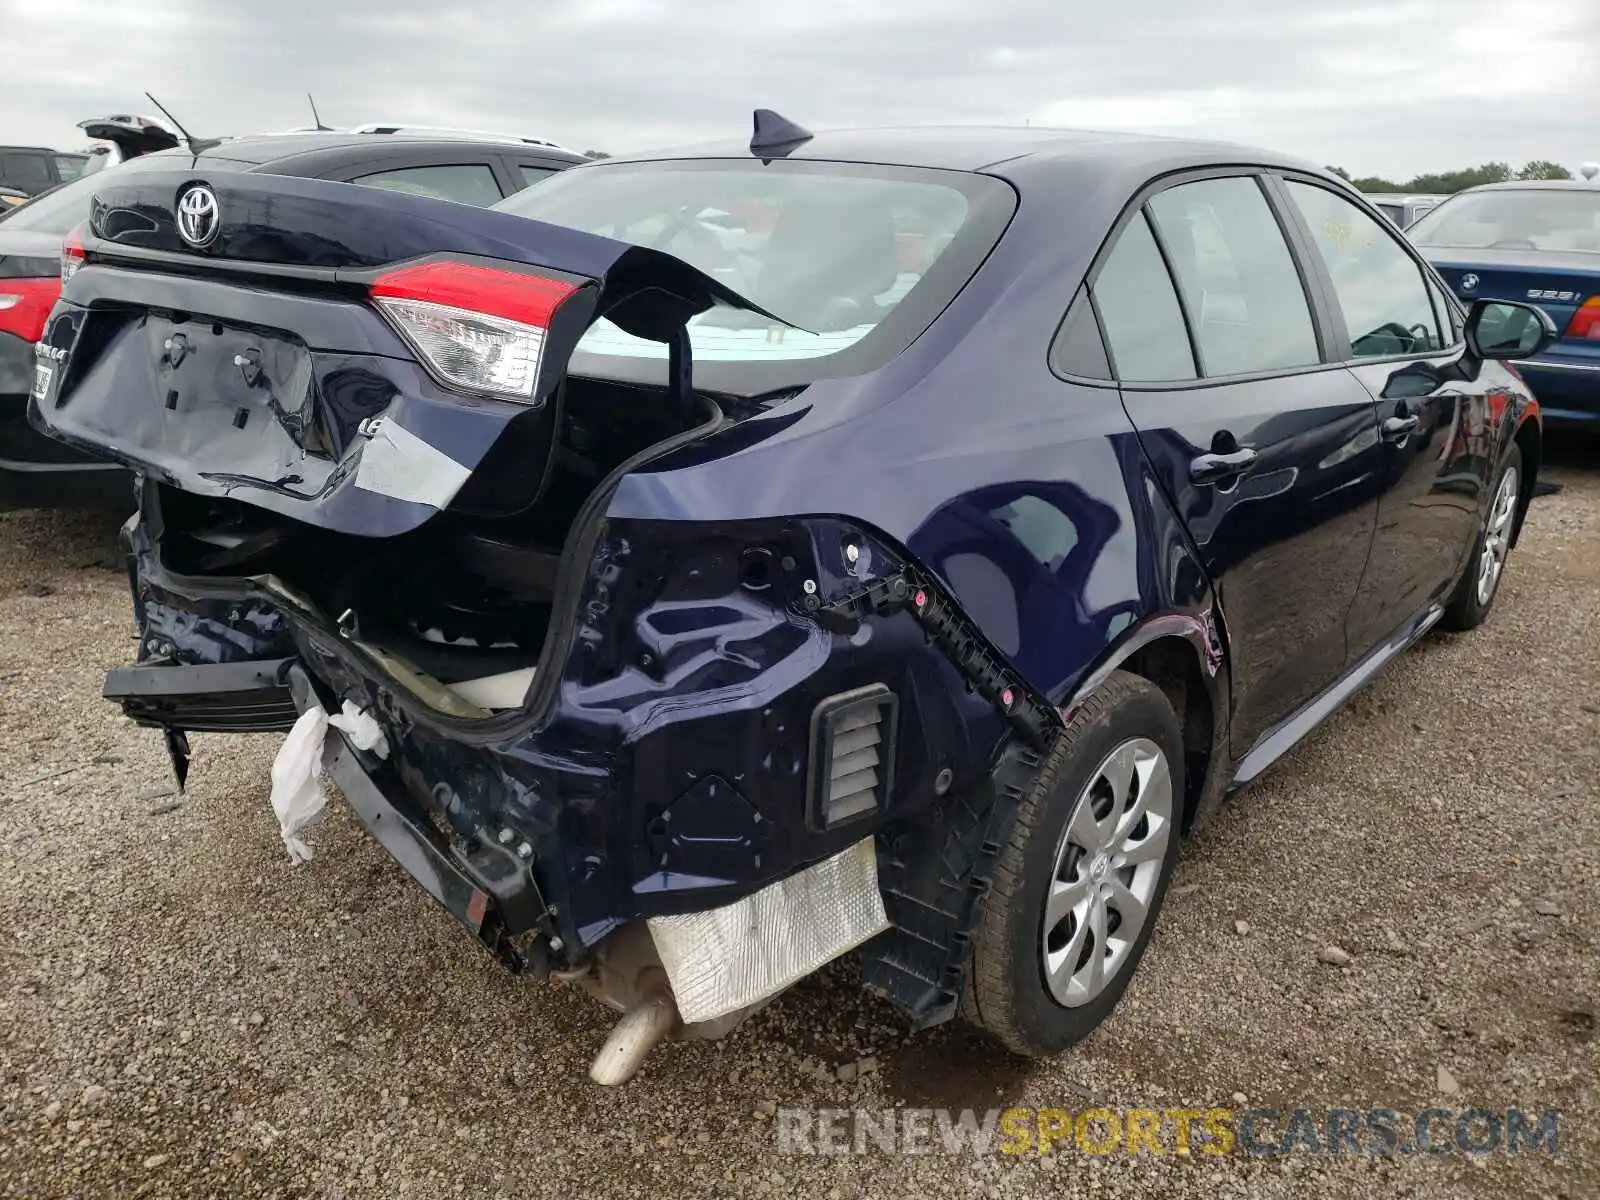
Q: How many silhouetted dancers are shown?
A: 0